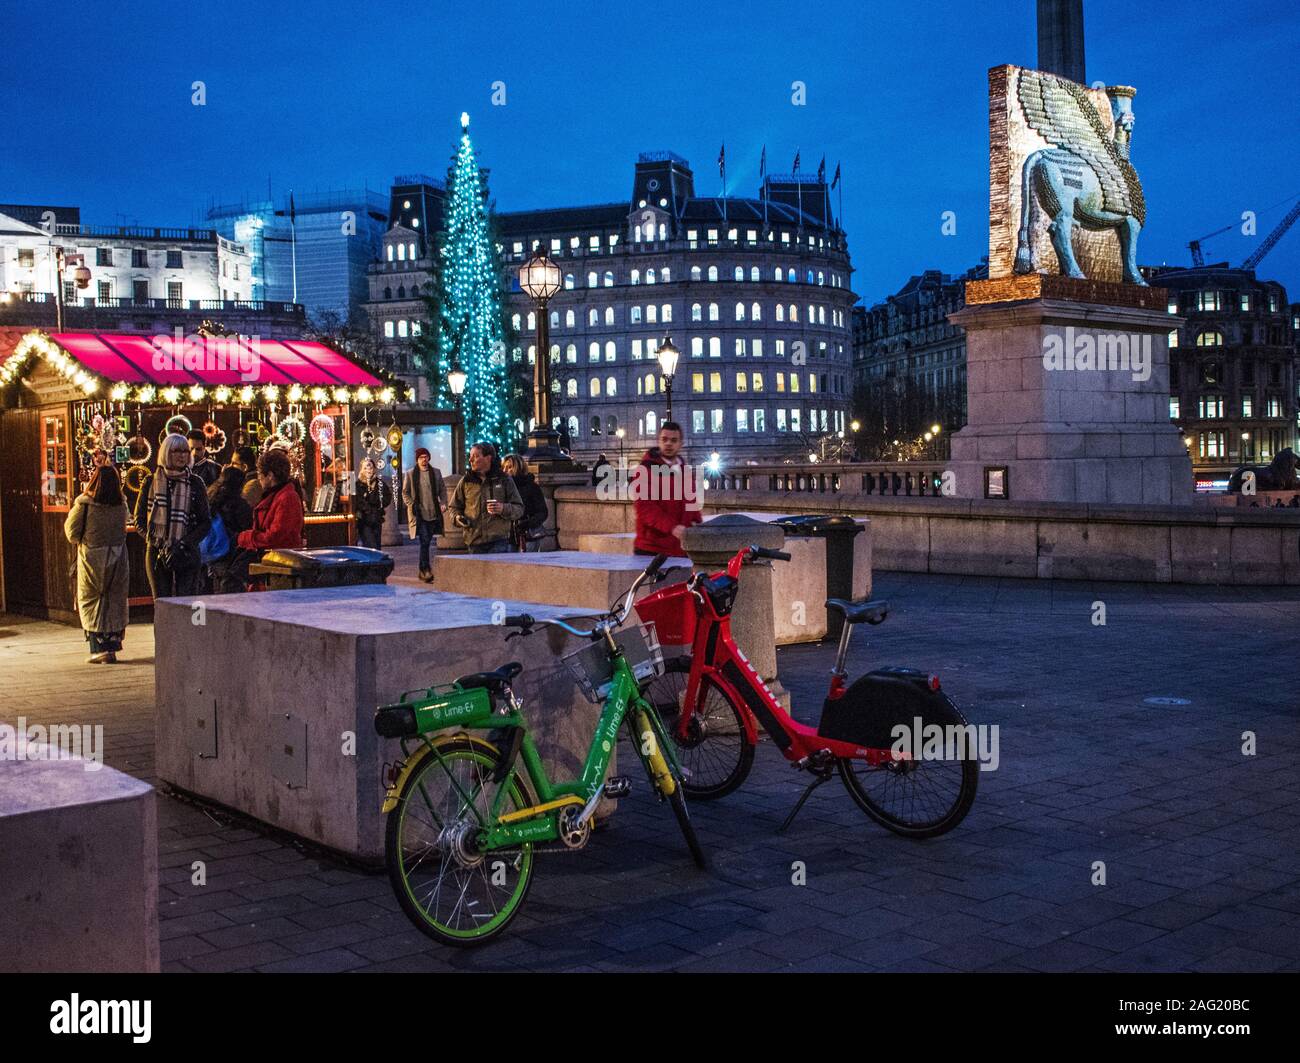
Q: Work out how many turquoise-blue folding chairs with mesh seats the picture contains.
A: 0